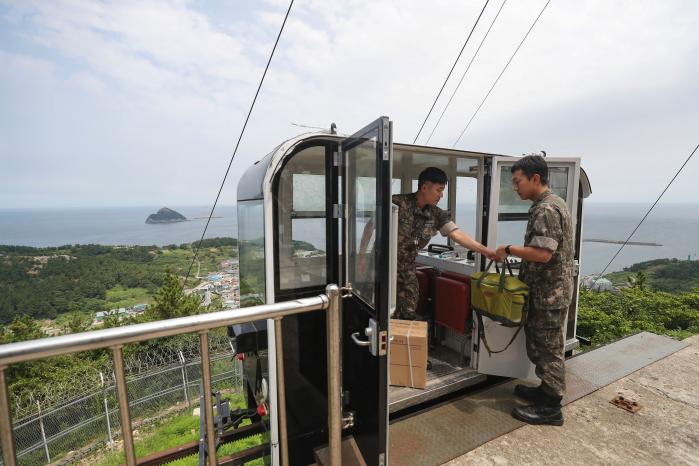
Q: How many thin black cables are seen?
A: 5